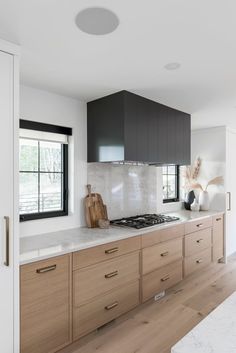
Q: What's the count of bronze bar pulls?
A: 12